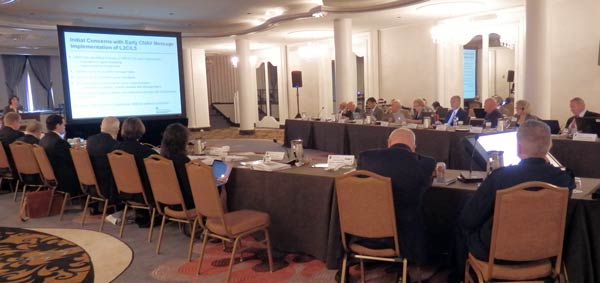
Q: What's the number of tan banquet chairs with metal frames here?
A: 9